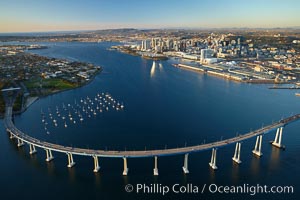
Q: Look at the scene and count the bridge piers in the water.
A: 13